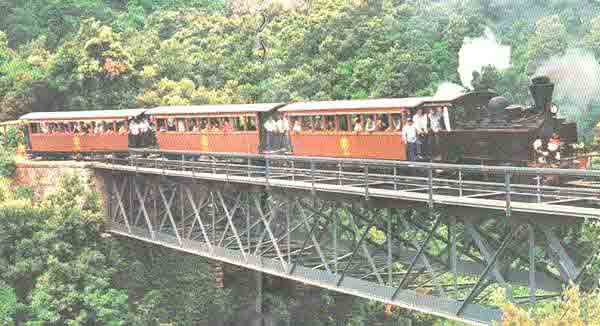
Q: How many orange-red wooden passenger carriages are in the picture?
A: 3